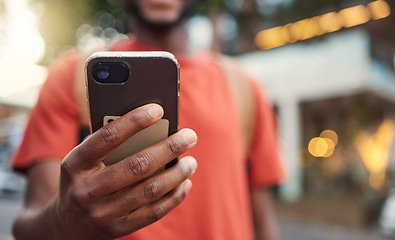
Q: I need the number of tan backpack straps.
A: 2